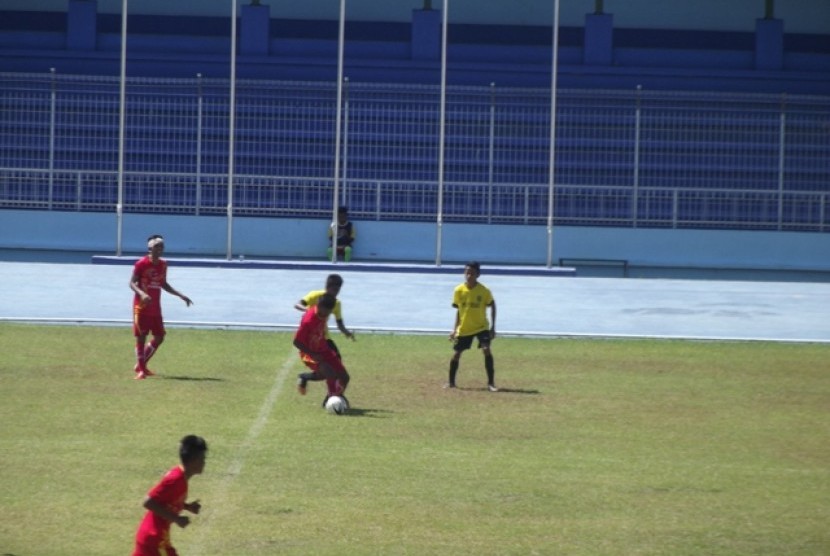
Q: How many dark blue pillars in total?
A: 5